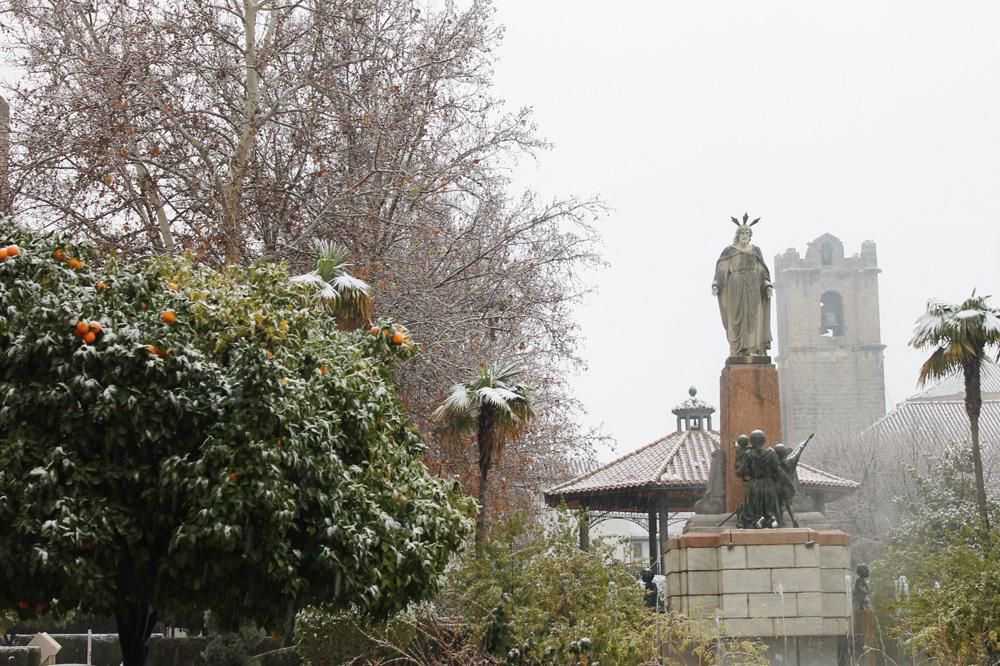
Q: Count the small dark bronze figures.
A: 5